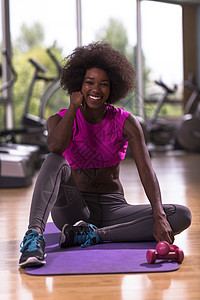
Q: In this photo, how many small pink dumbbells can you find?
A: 2